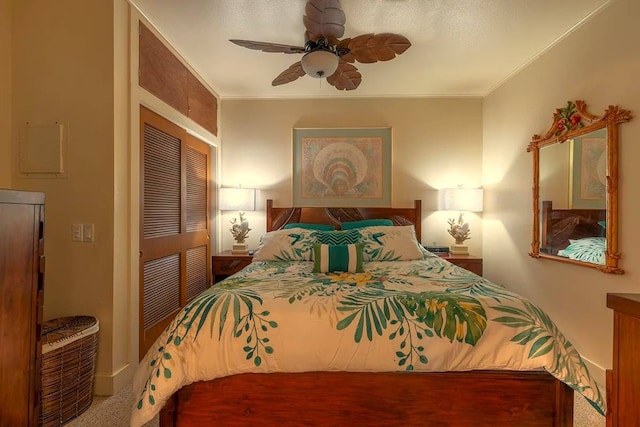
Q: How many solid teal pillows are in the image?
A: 2